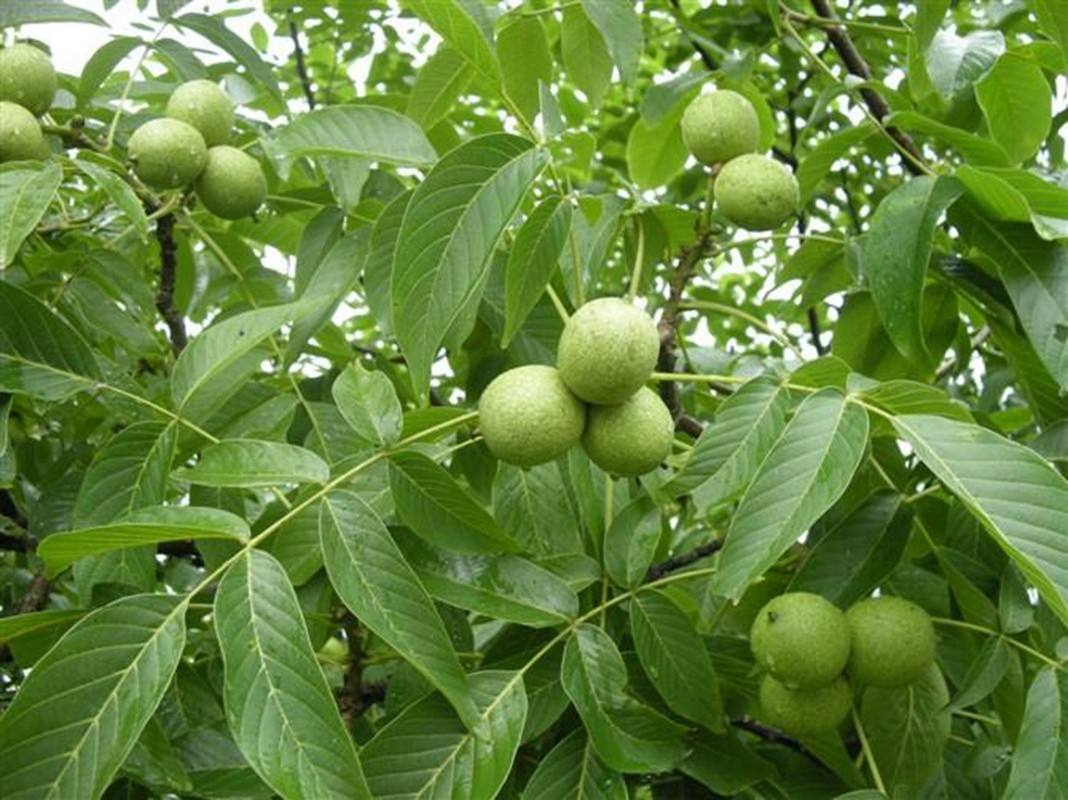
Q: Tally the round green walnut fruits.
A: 13